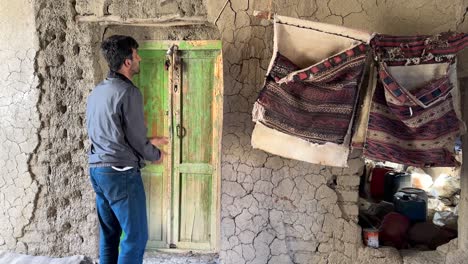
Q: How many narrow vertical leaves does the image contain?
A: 2